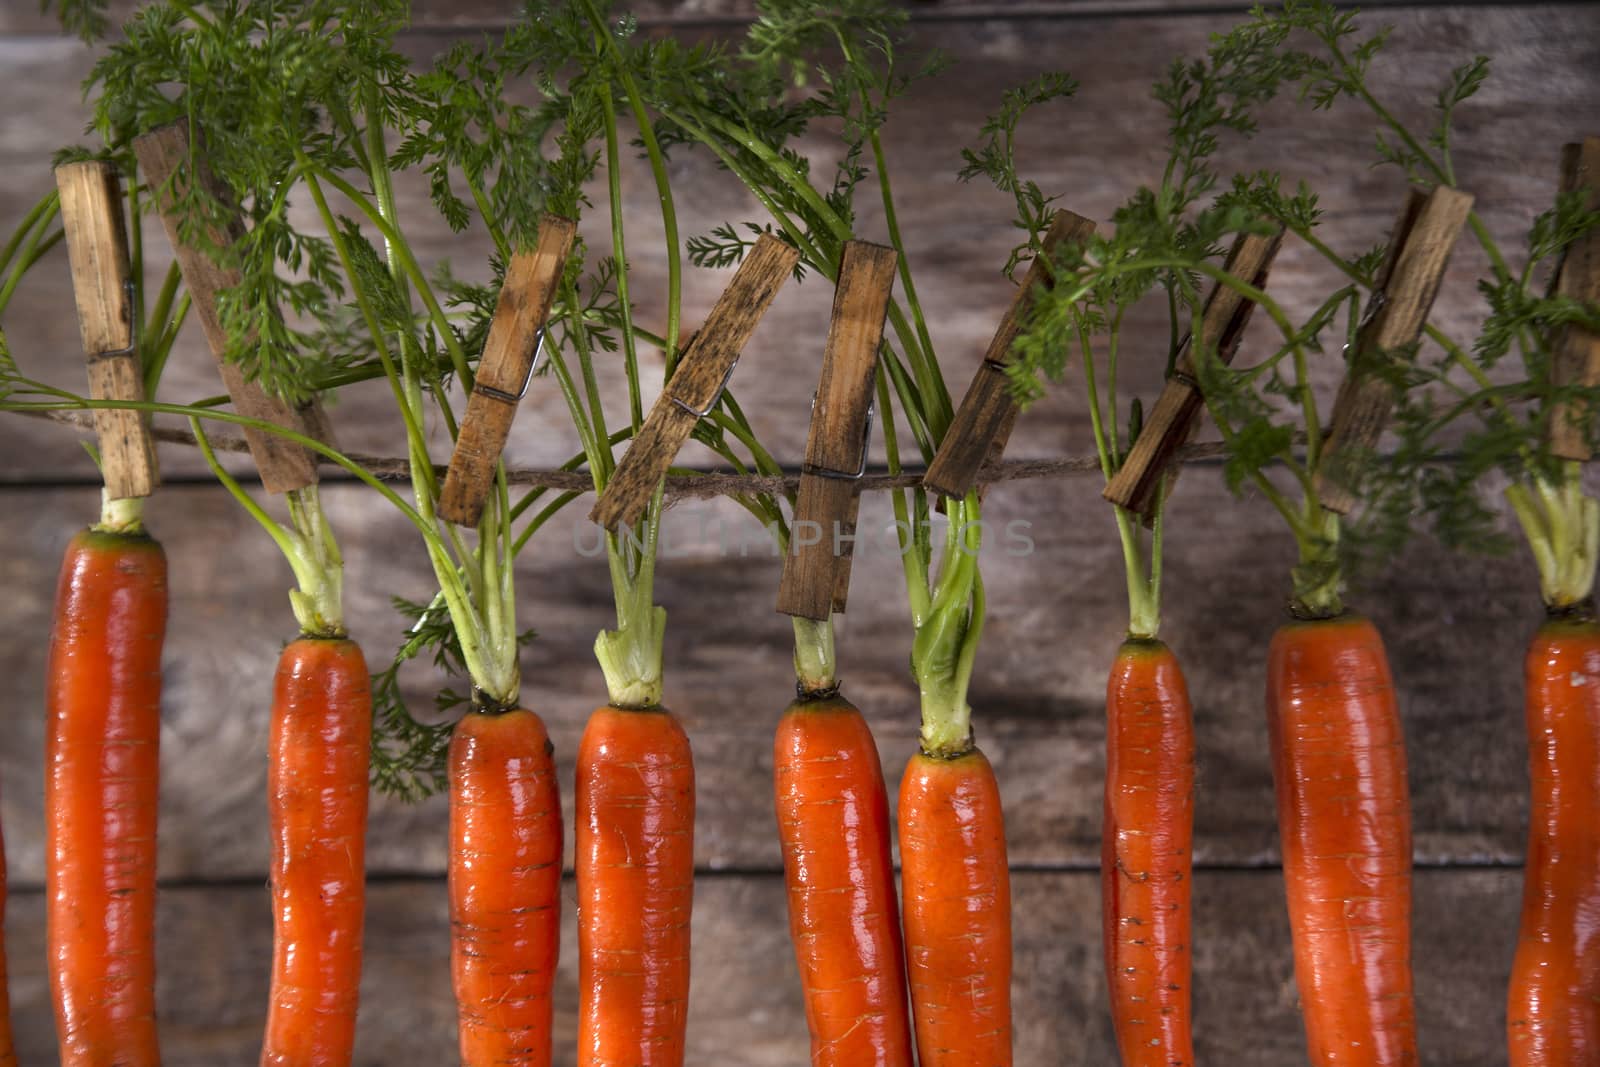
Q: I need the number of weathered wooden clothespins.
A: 9